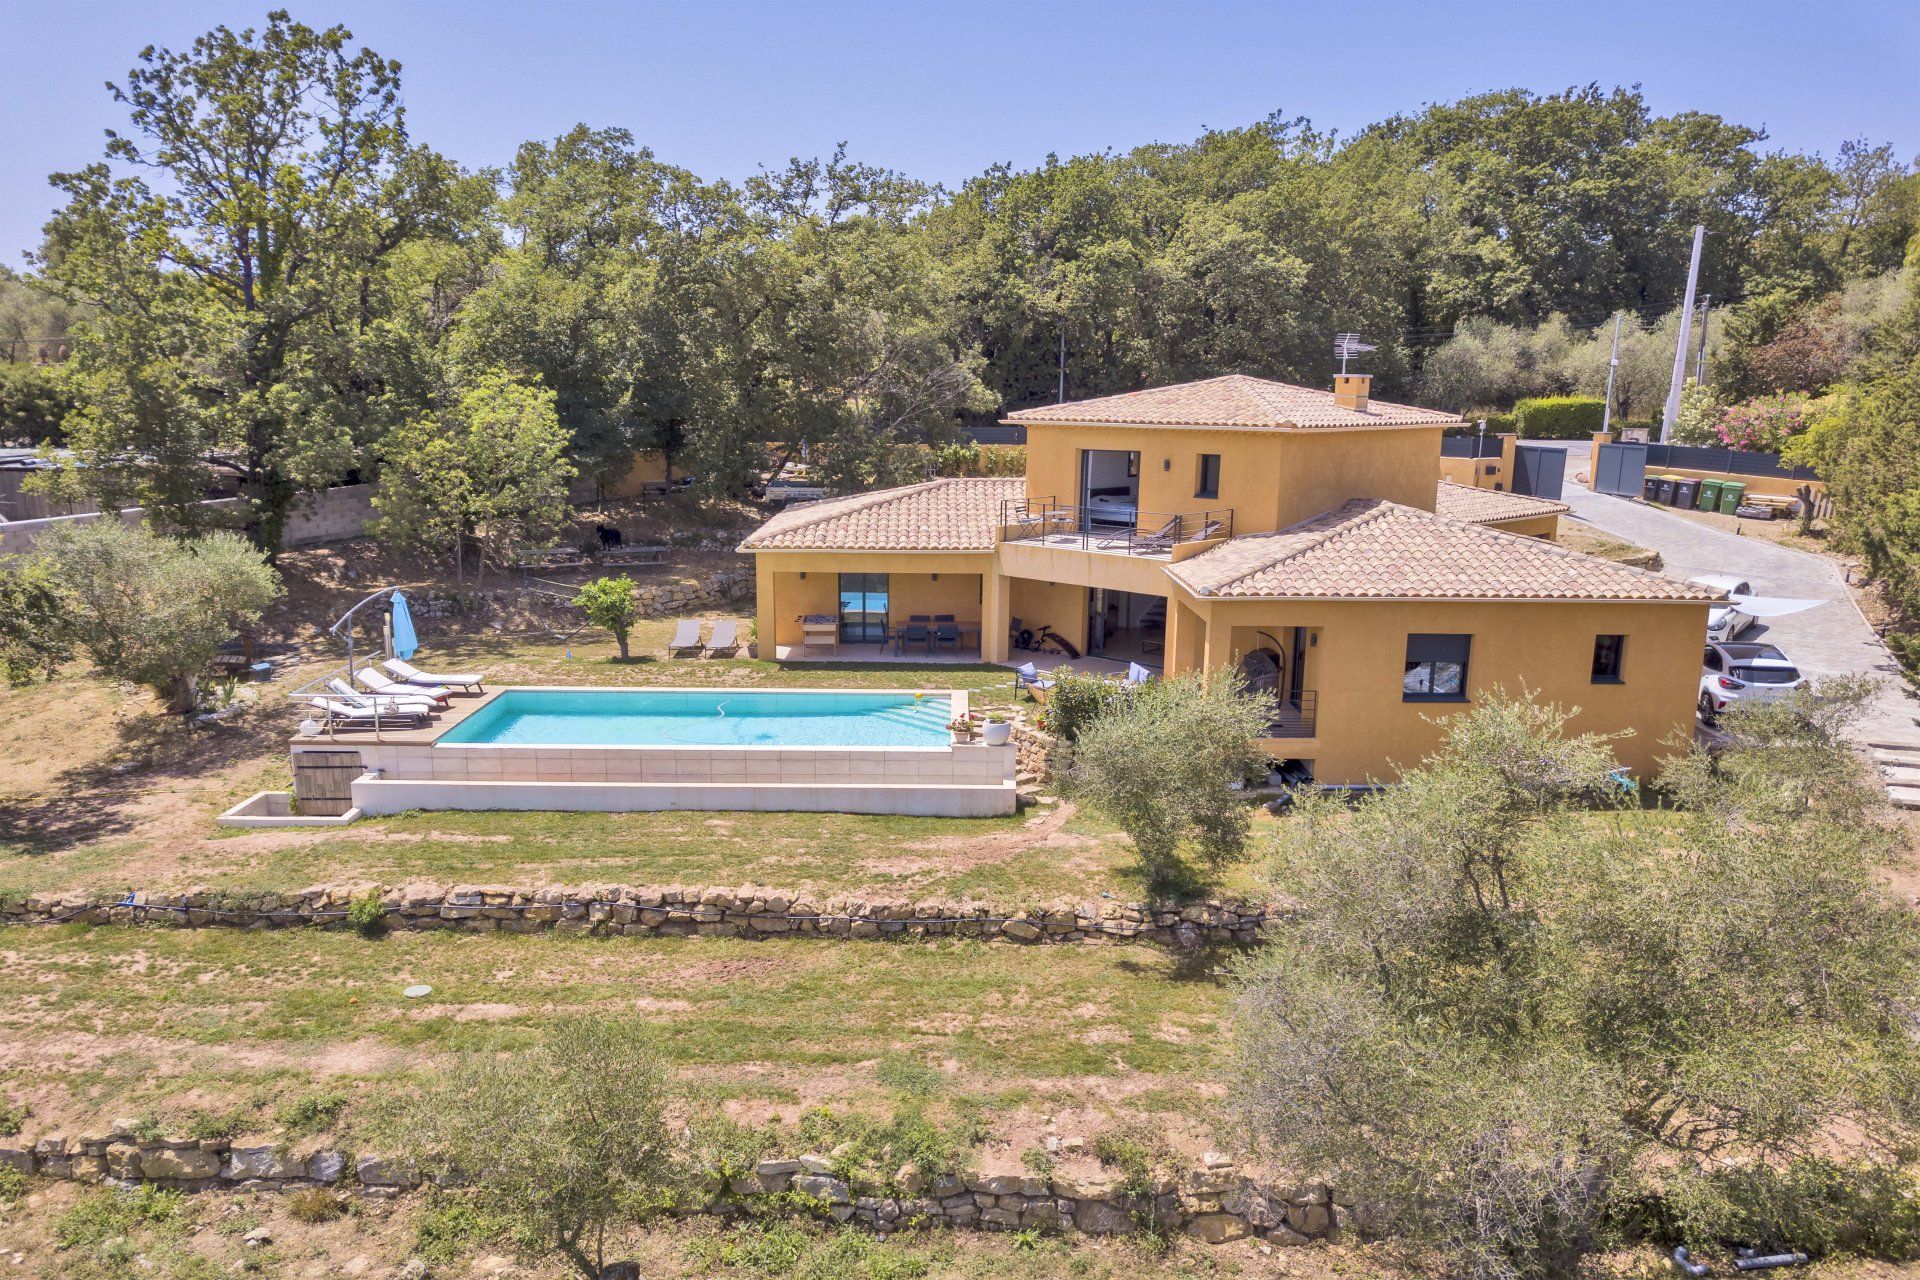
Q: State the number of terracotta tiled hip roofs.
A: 4